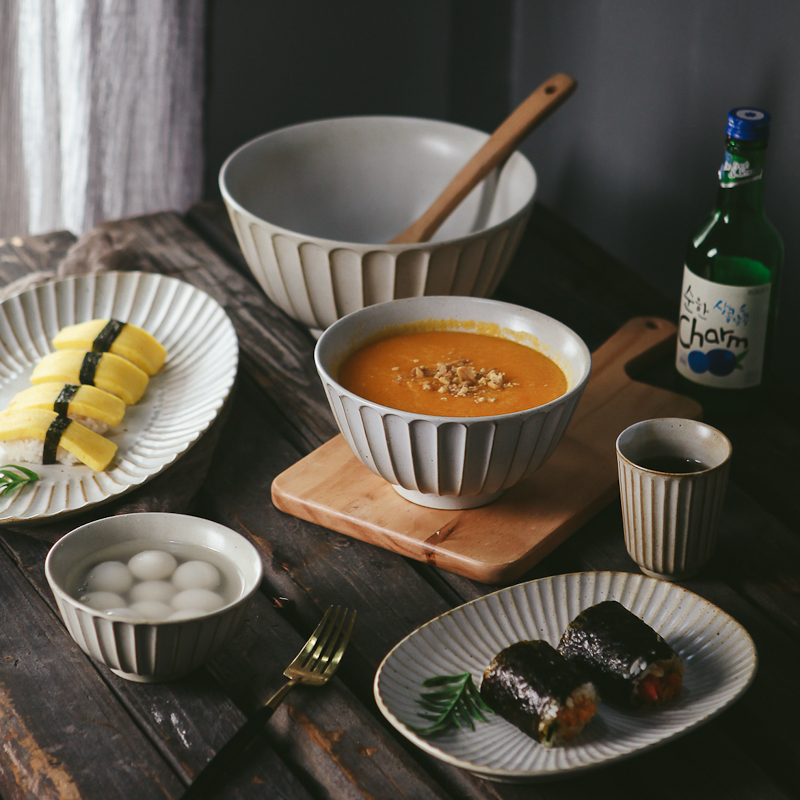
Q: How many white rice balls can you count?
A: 9